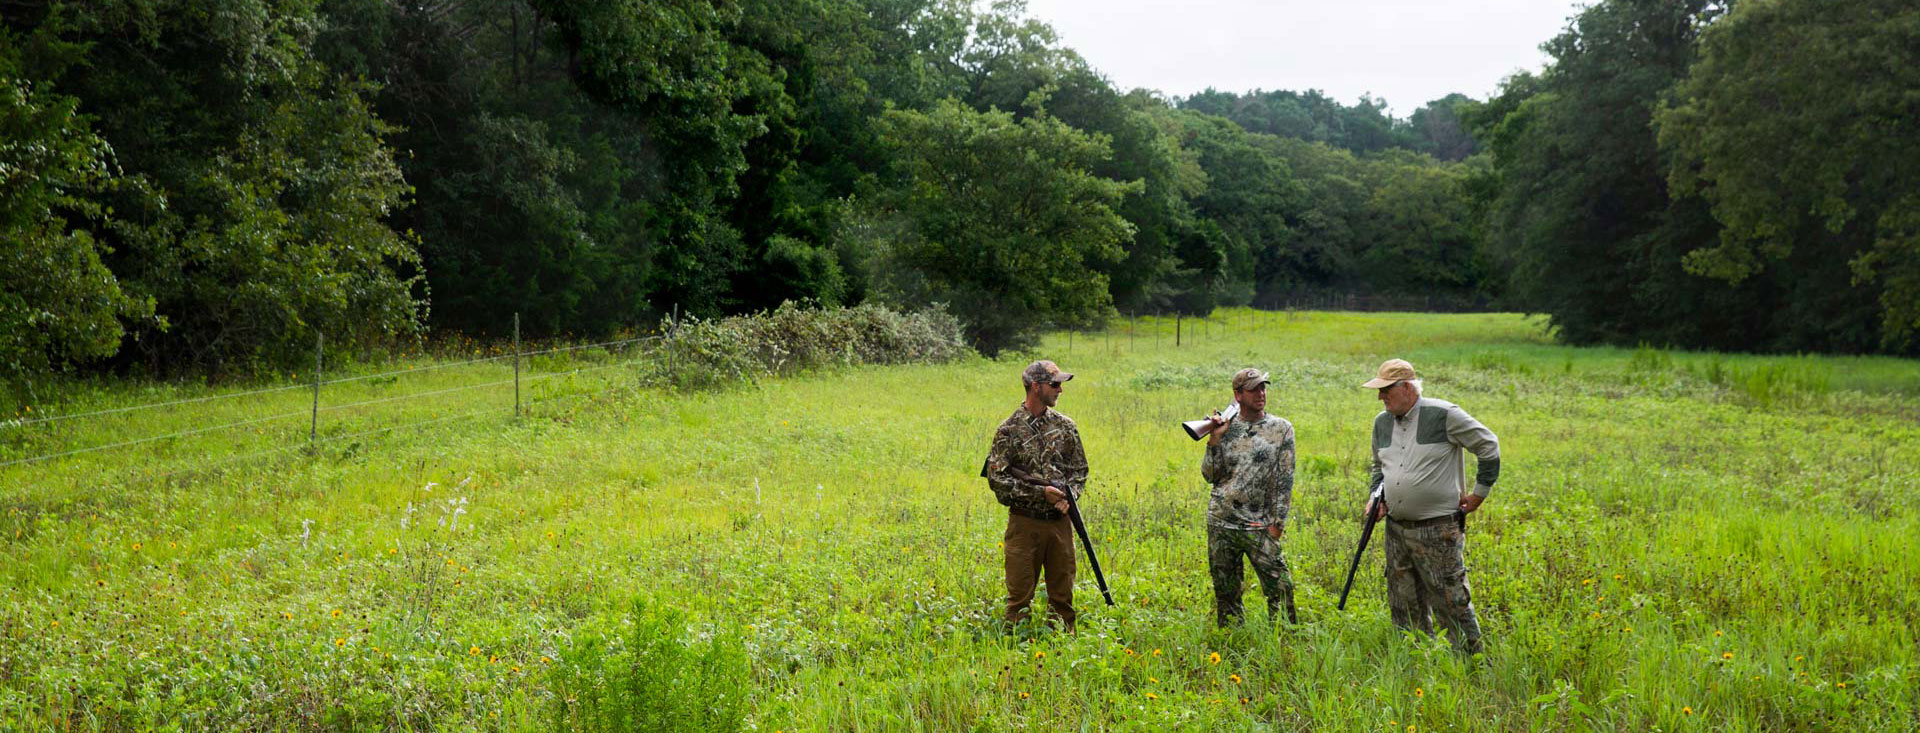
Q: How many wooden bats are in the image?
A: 0